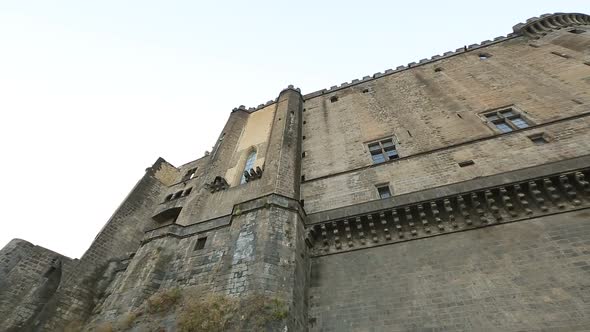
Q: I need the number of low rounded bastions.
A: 1